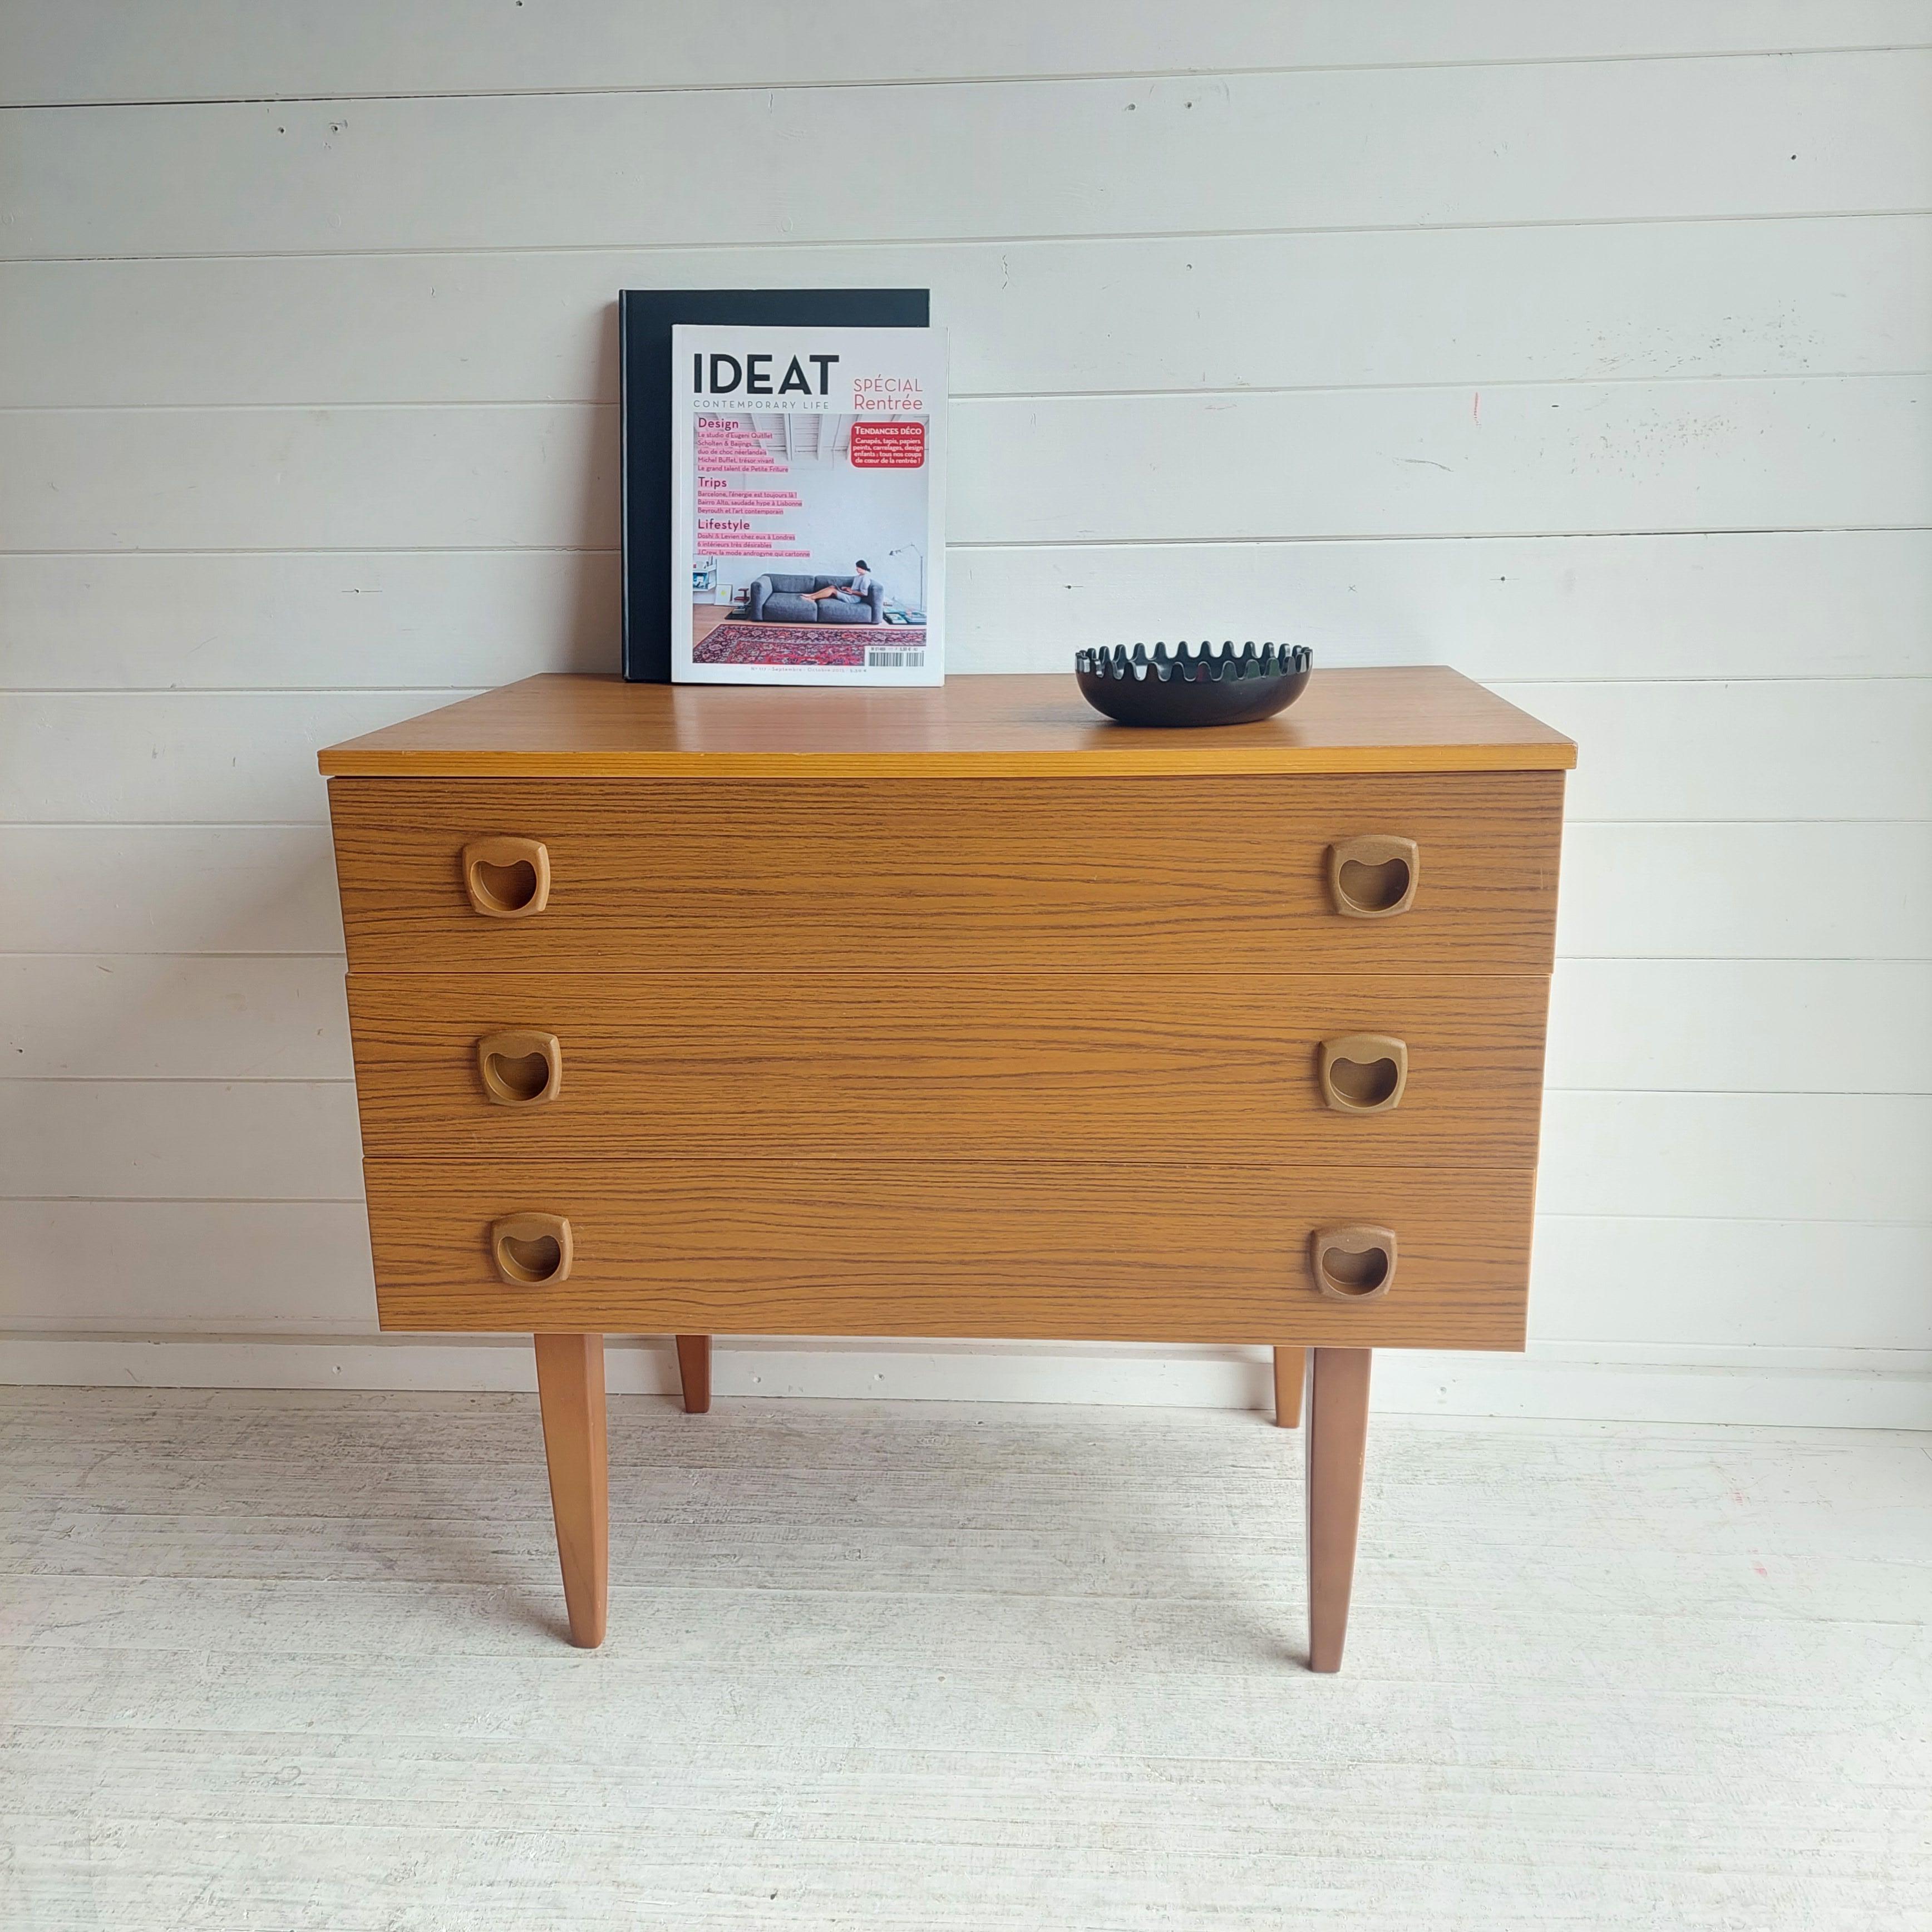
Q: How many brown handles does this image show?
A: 6